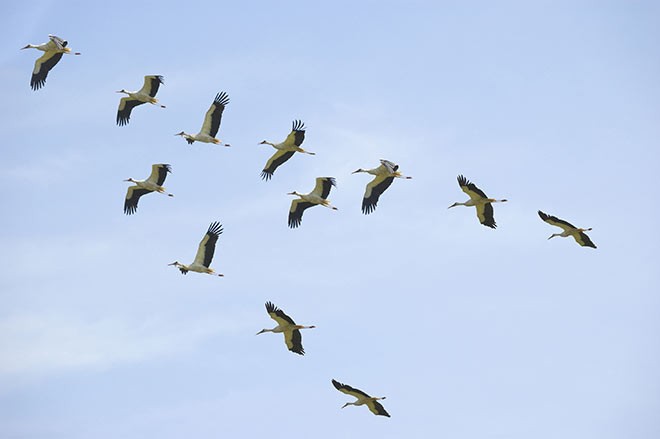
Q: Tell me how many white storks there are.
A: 12